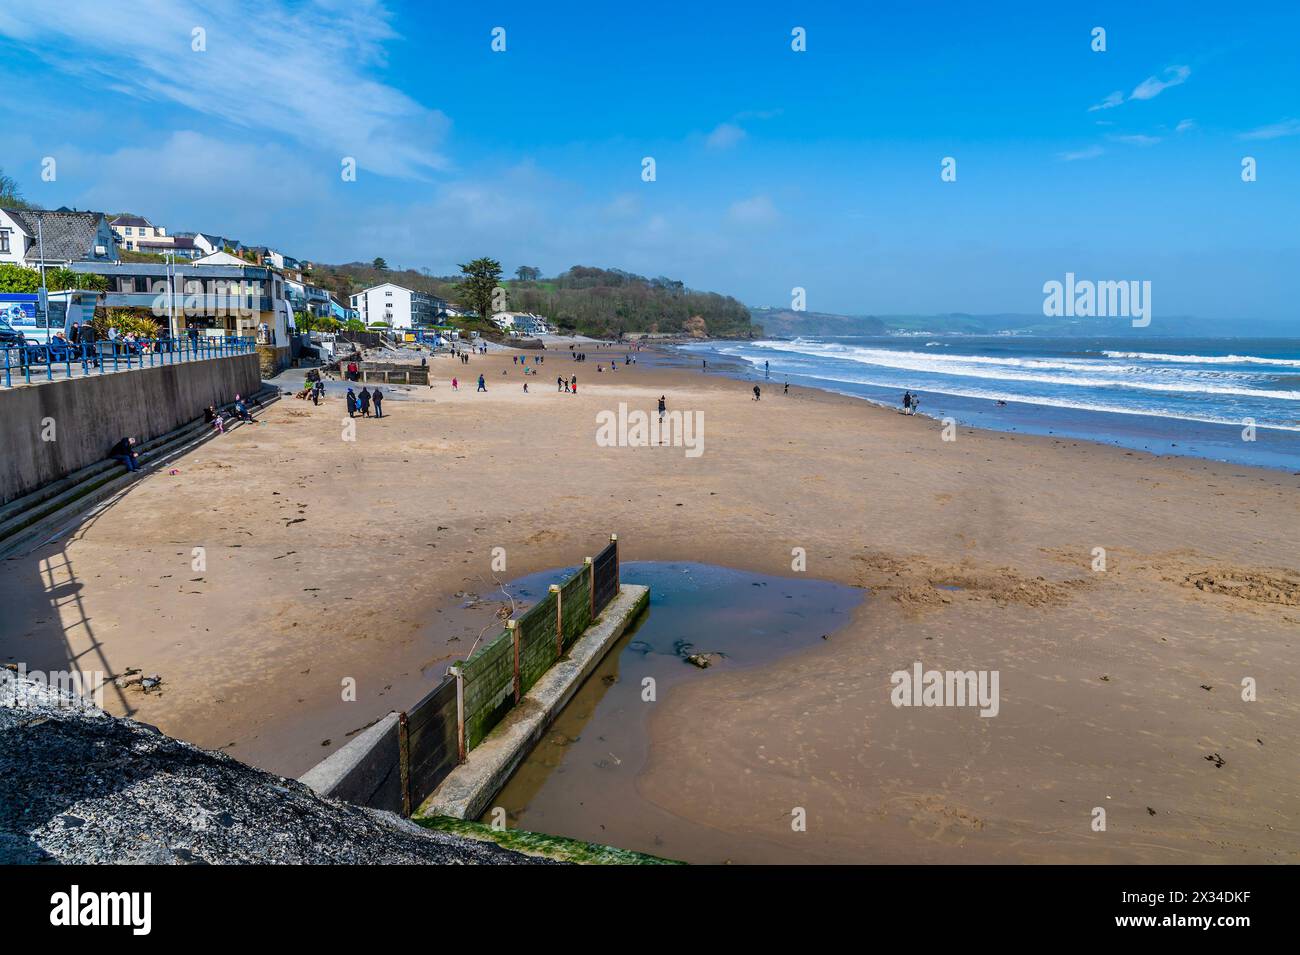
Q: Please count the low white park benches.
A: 0